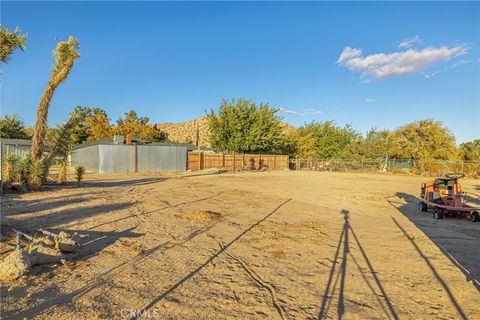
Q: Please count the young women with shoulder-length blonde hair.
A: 0